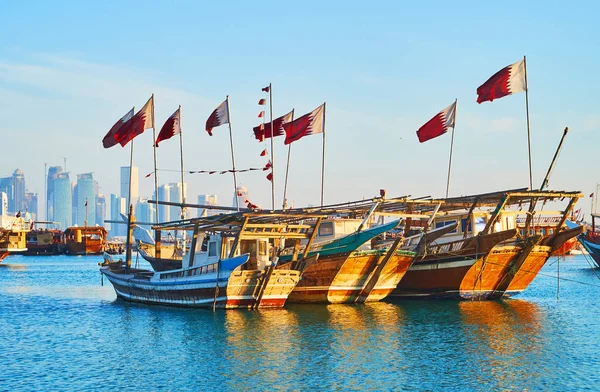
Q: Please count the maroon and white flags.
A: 8